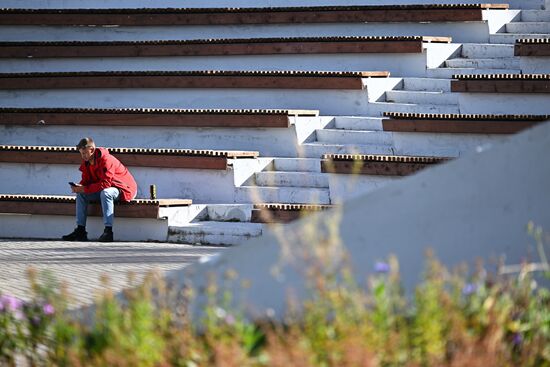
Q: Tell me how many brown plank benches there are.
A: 11